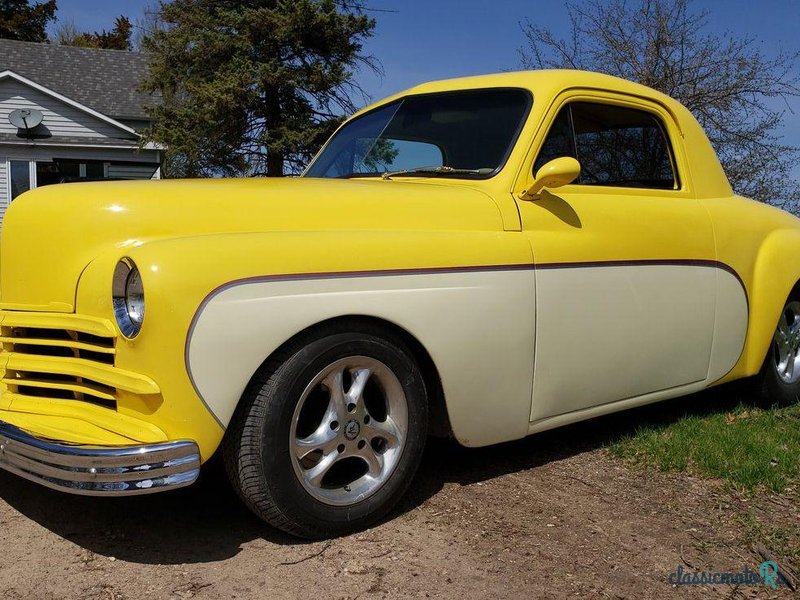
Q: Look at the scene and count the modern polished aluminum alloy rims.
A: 2